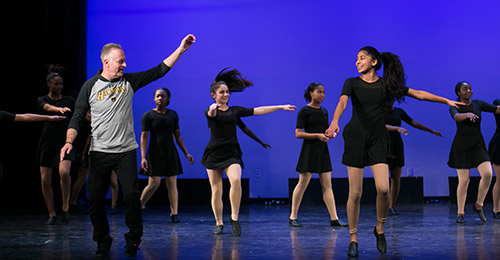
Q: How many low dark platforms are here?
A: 3